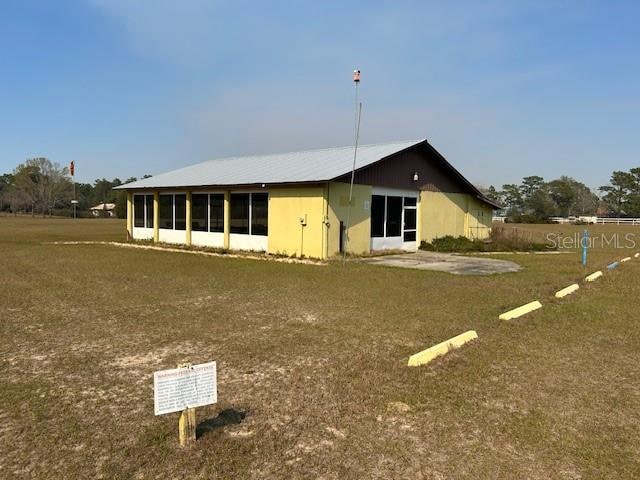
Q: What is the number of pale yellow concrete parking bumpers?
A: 6